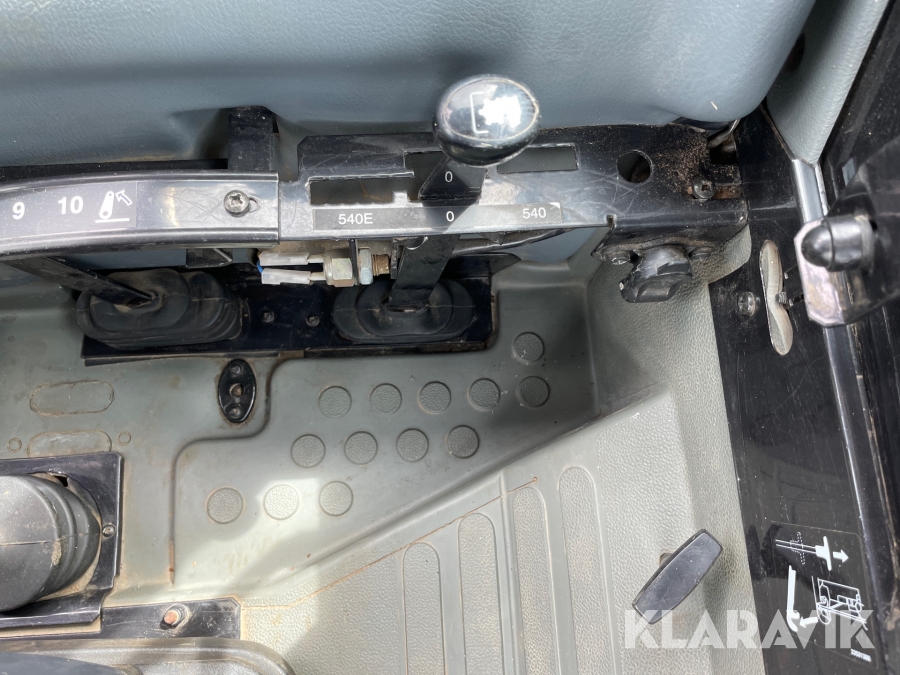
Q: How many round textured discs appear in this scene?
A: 13